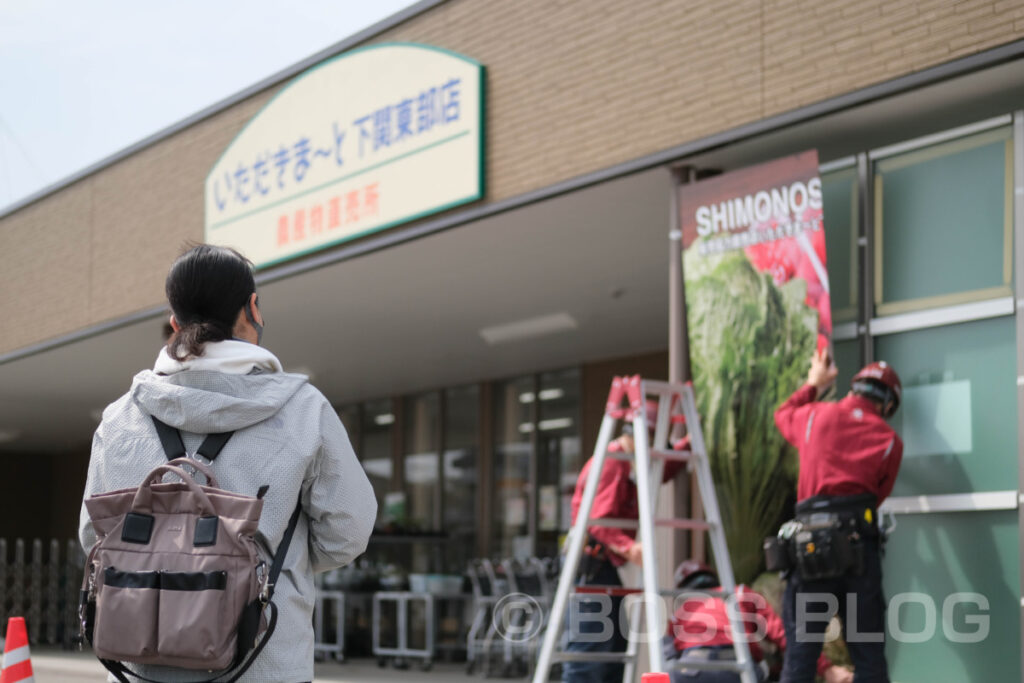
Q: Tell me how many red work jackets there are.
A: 3